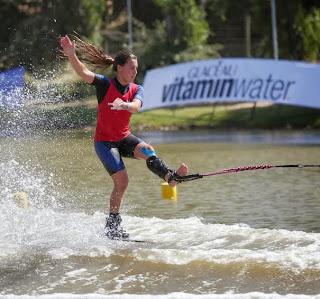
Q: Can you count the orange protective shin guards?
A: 0